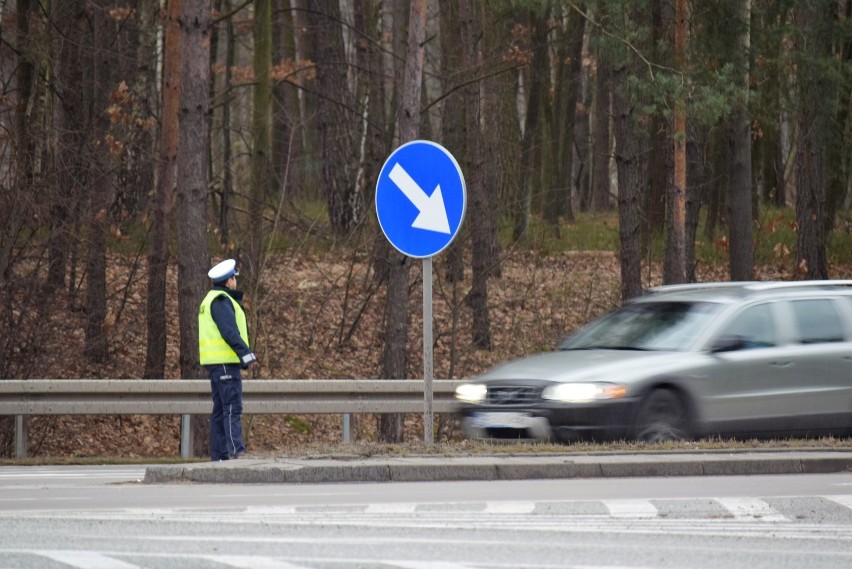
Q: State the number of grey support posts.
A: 4